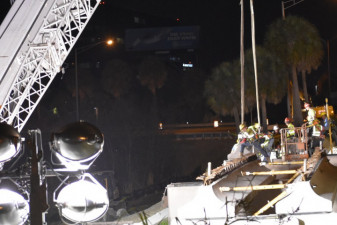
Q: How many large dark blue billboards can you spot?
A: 1